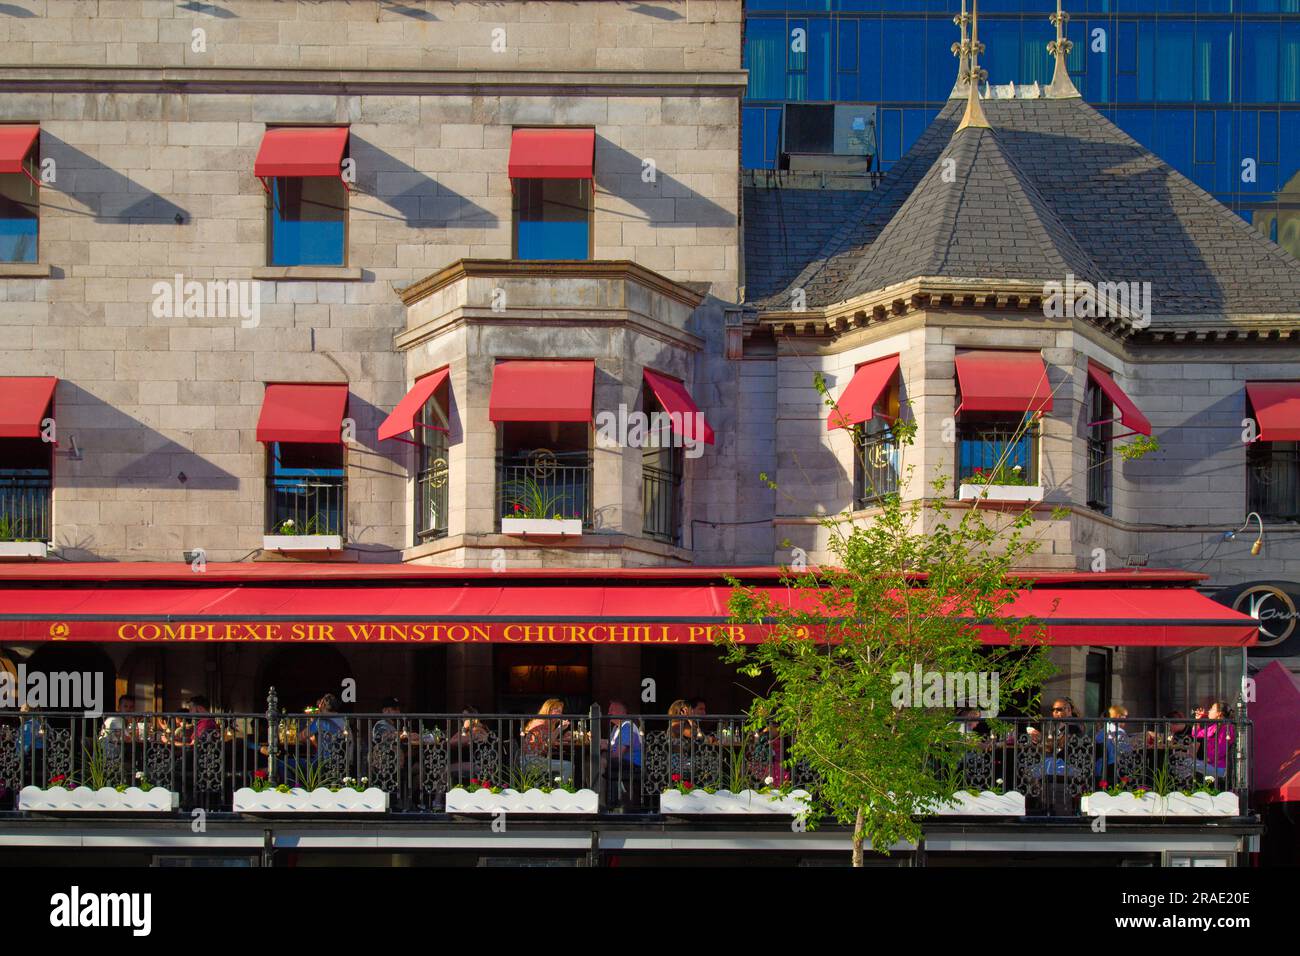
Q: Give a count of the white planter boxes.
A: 10